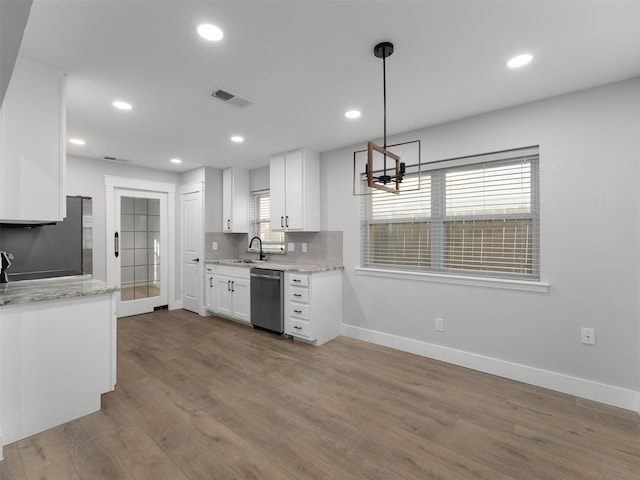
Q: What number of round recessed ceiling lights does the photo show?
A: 7